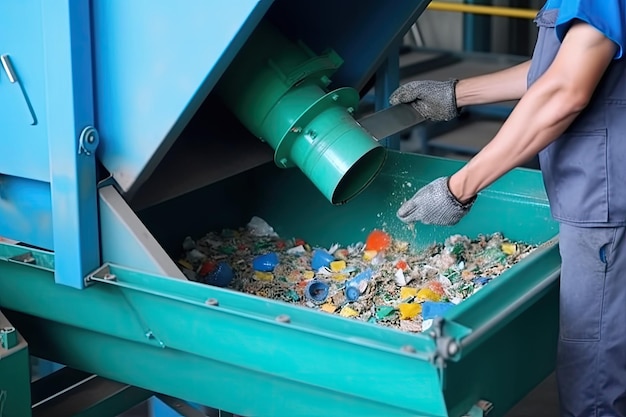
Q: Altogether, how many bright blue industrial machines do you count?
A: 1